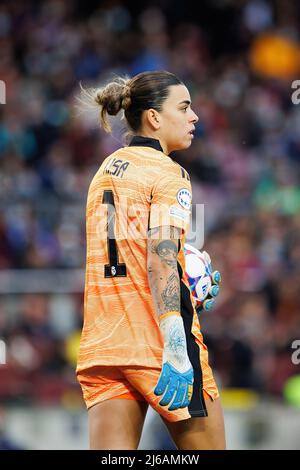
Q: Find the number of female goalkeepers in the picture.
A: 1